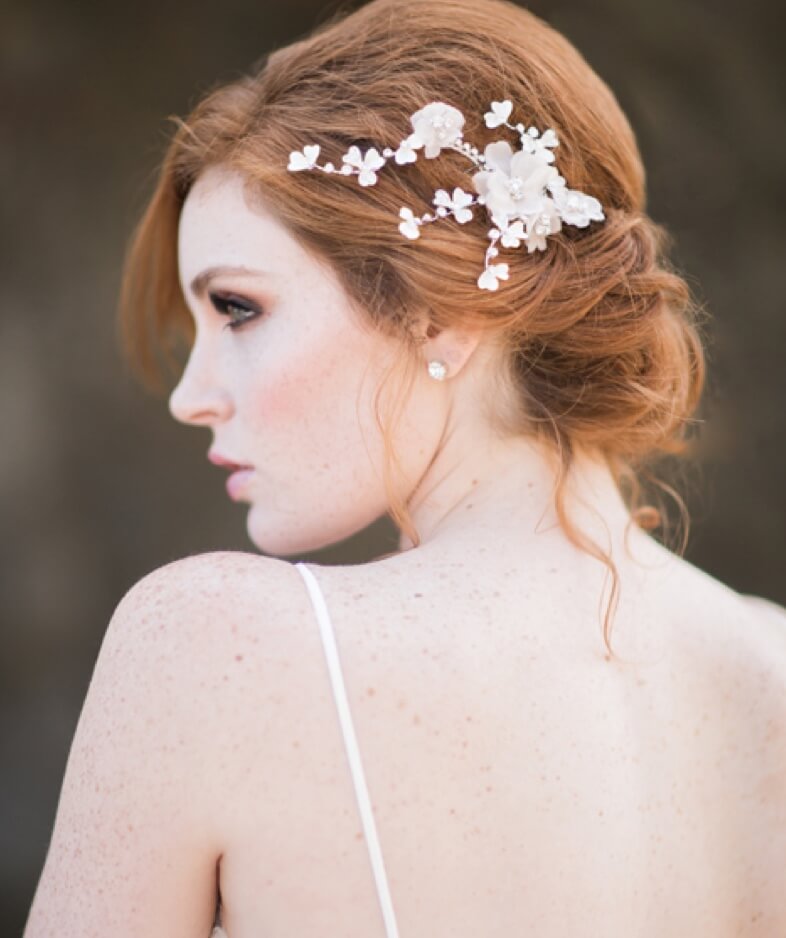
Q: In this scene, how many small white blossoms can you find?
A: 9